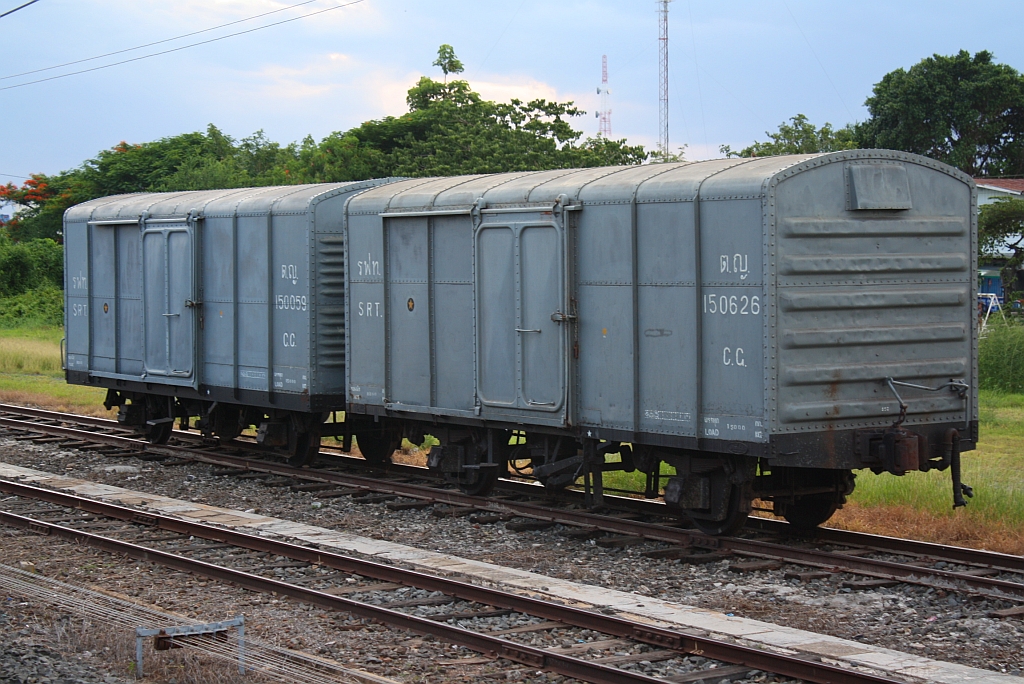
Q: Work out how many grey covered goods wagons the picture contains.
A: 2